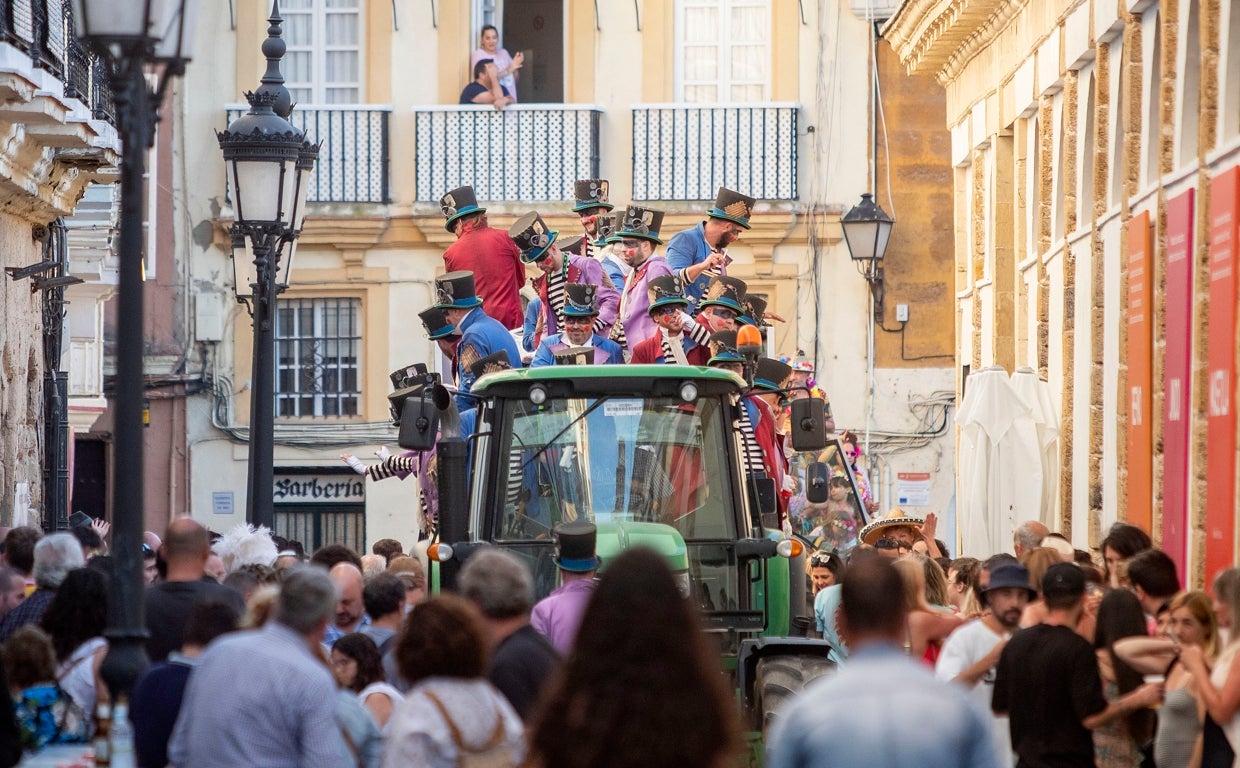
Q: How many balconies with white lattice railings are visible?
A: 3